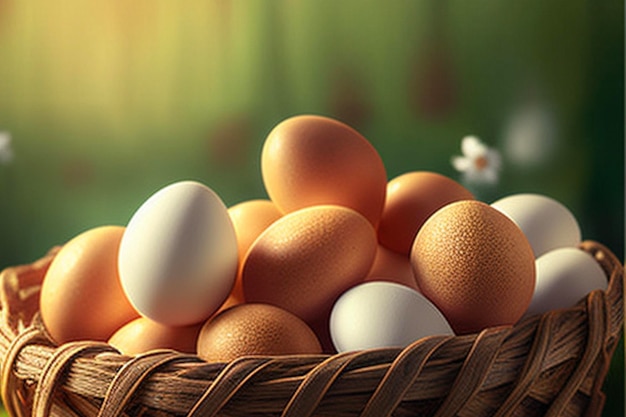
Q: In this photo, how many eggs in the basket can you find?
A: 13